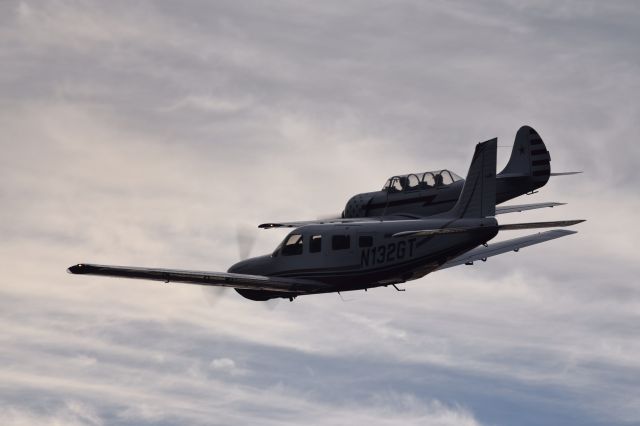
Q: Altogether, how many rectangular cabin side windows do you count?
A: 3